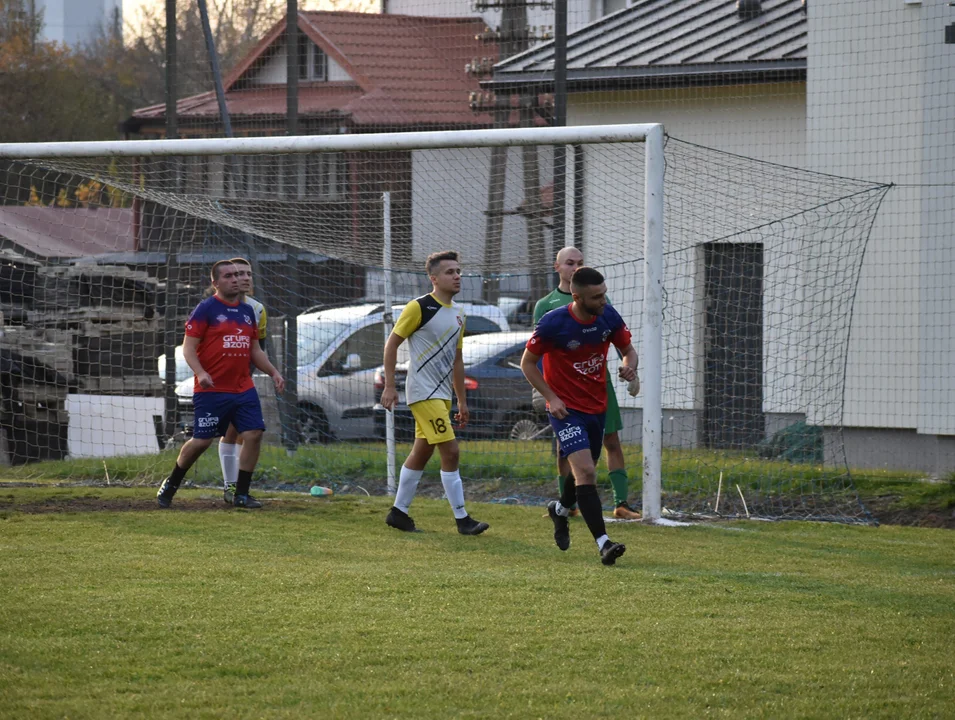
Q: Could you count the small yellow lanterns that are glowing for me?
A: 0